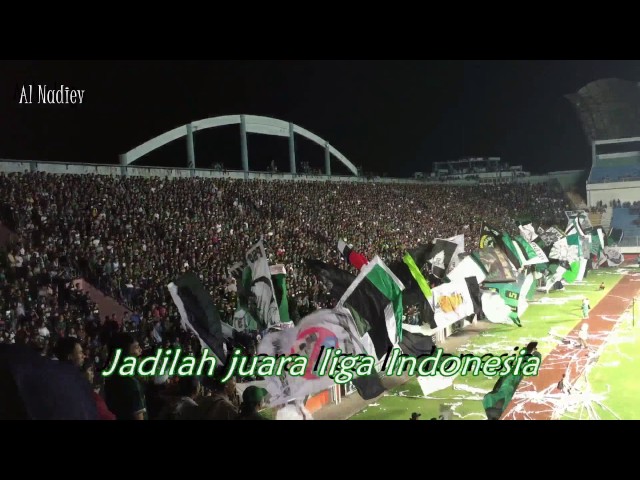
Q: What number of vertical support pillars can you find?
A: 5